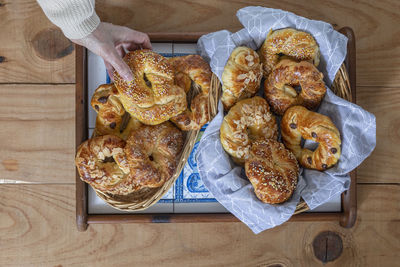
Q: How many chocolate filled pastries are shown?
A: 2